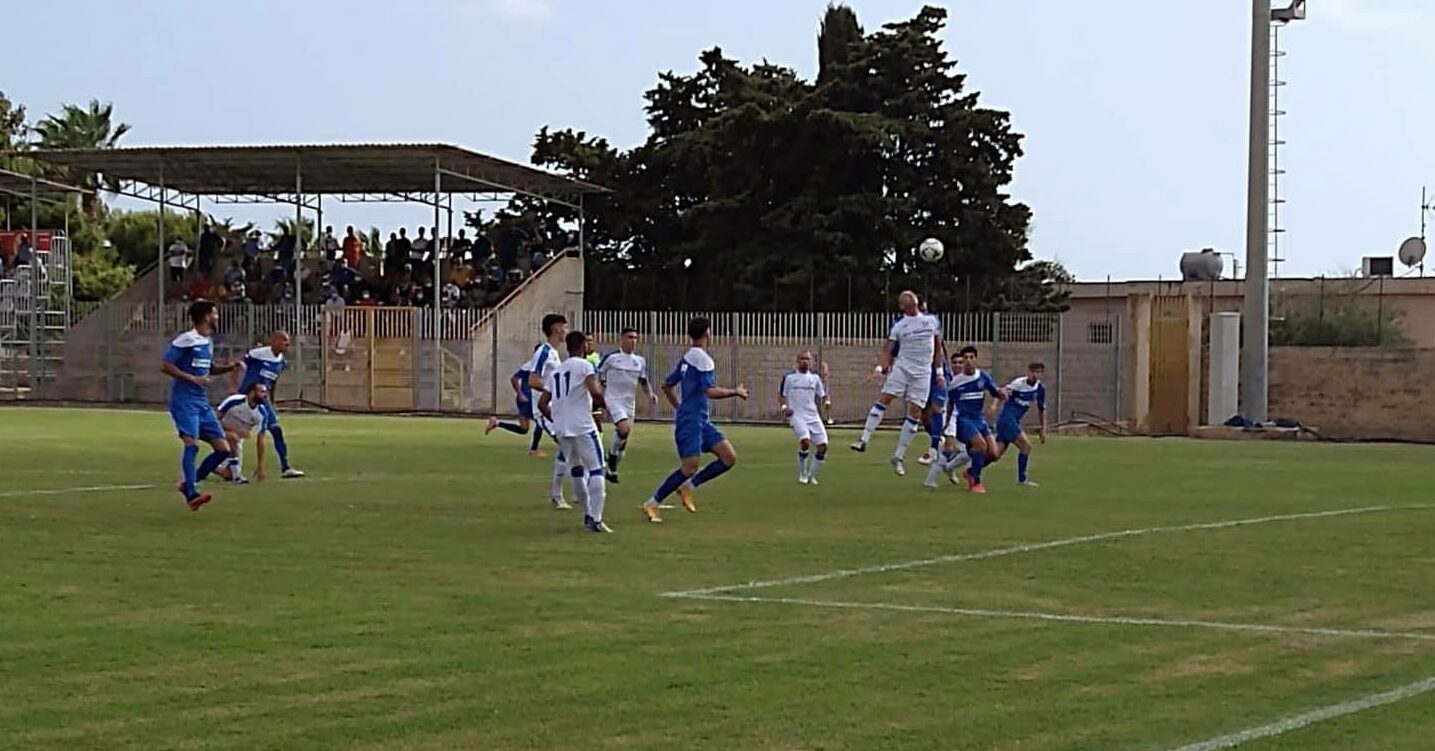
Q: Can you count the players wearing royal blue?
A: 7